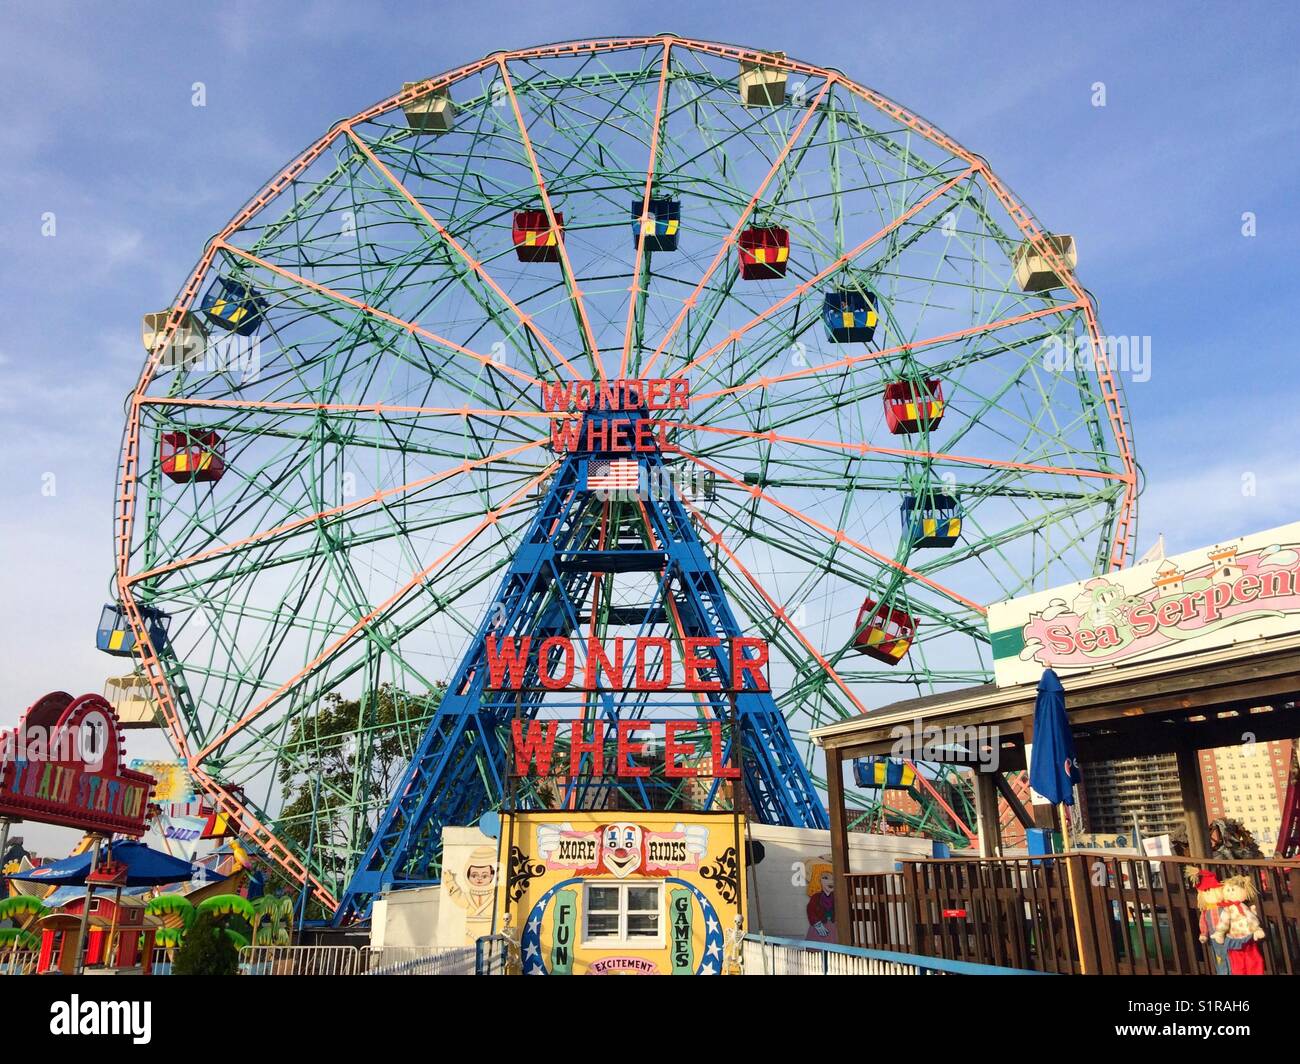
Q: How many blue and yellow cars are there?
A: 6